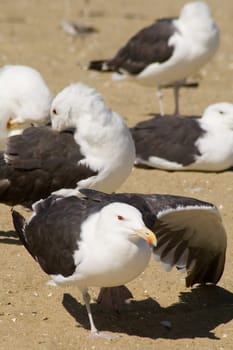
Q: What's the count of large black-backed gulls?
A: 5